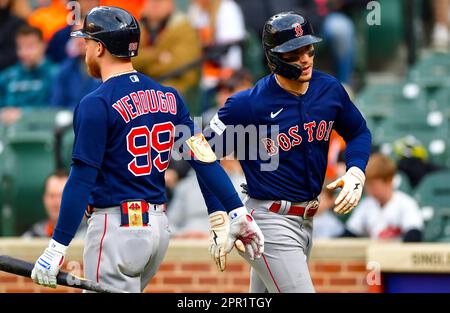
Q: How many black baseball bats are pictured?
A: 1